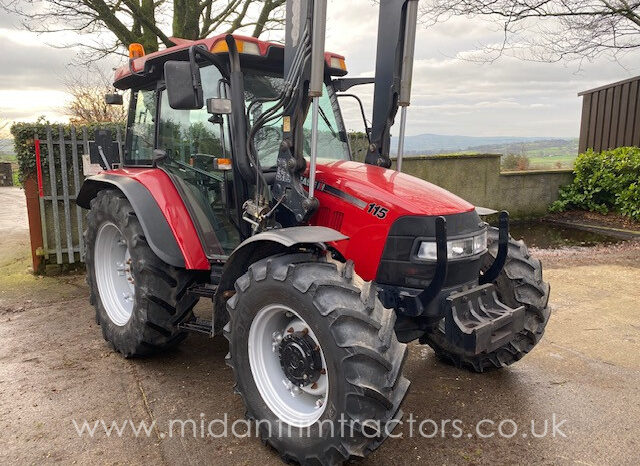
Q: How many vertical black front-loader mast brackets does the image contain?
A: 2